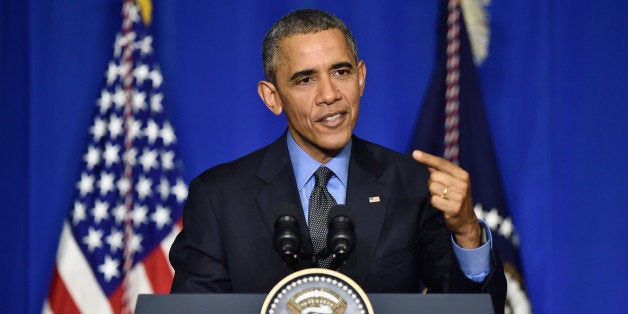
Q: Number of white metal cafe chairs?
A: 0